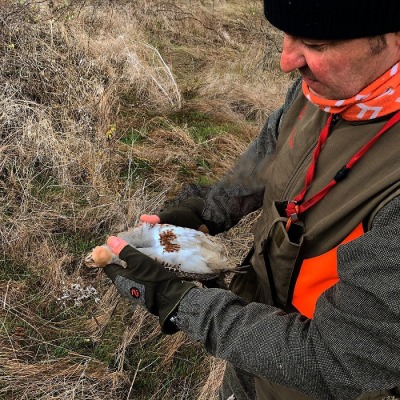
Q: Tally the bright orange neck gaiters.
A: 1